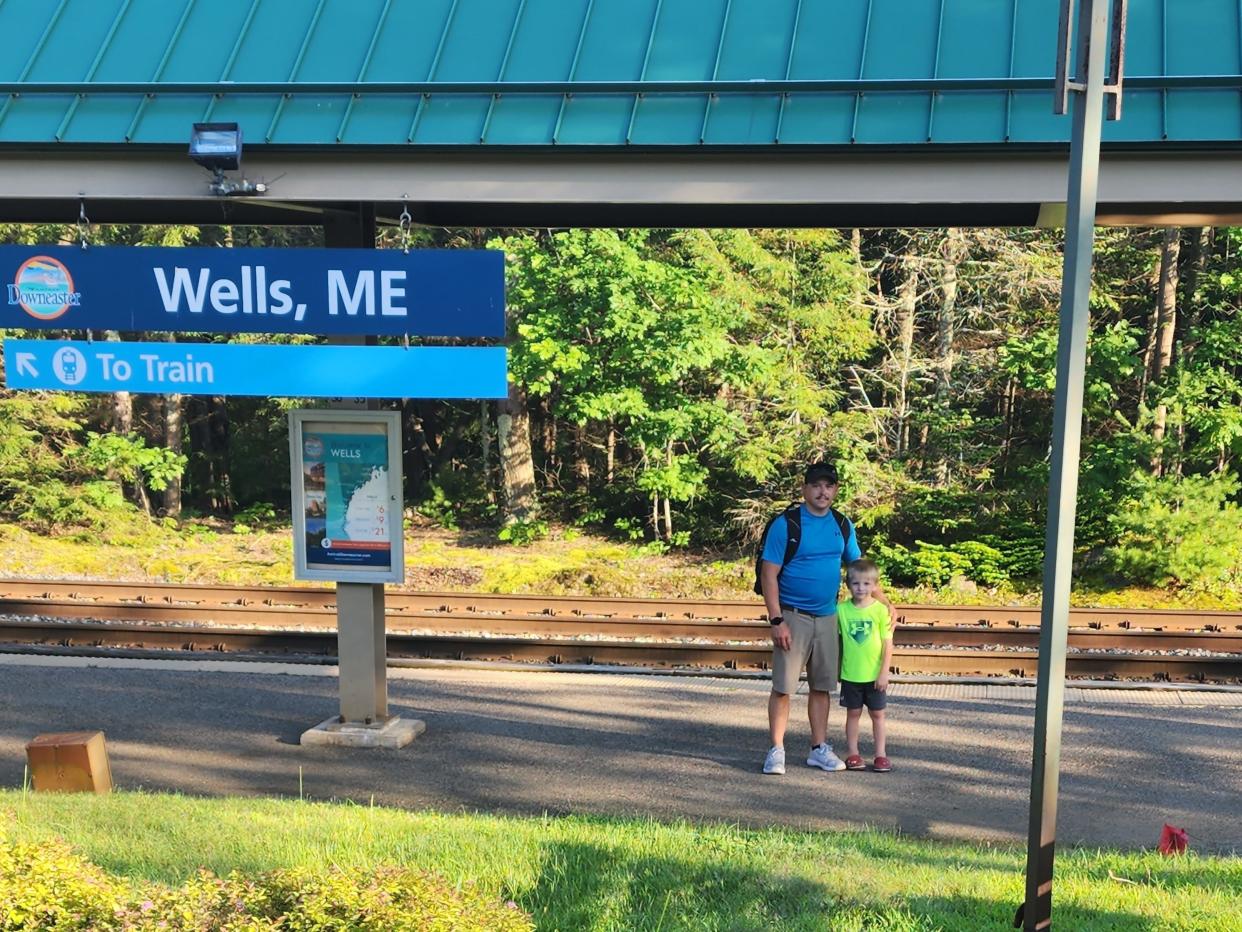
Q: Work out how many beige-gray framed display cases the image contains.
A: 1